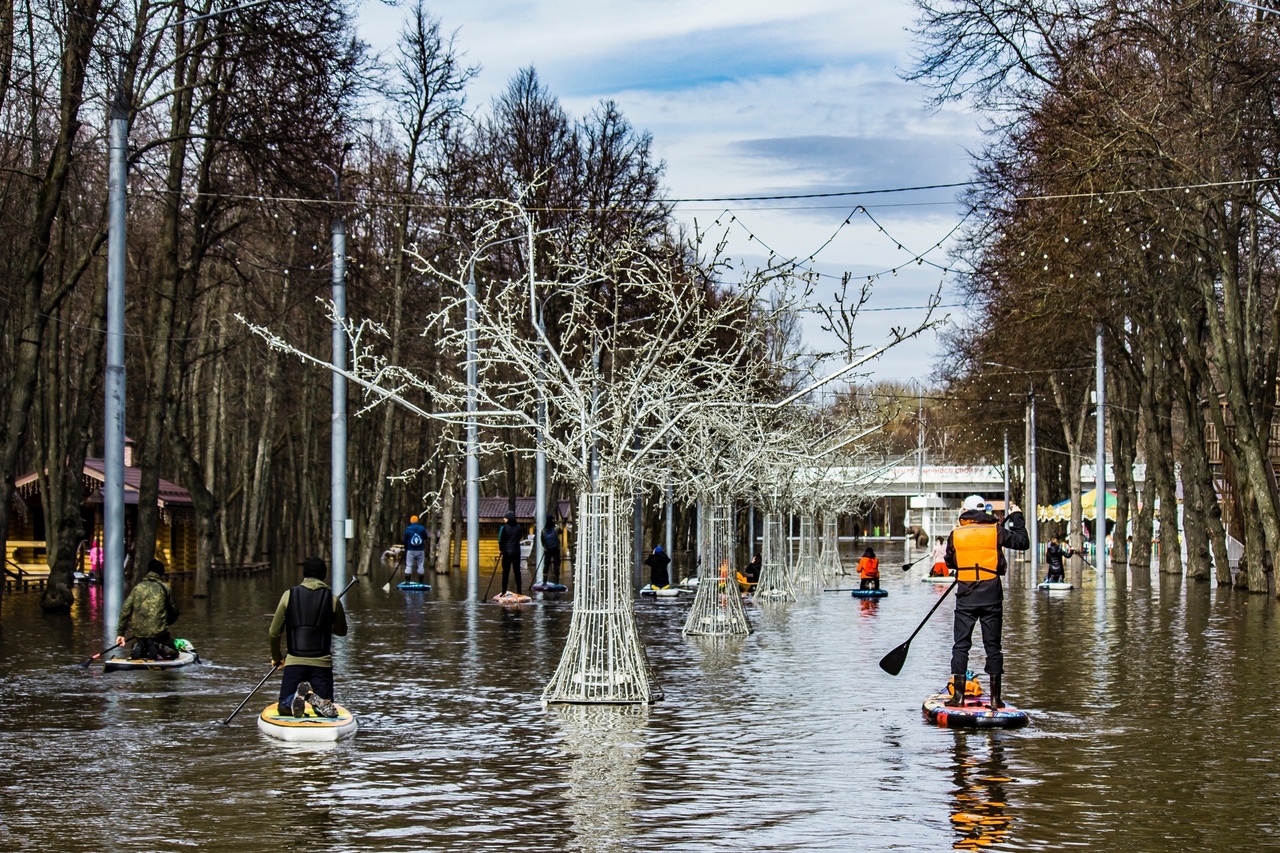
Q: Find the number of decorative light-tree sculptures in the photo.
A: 5